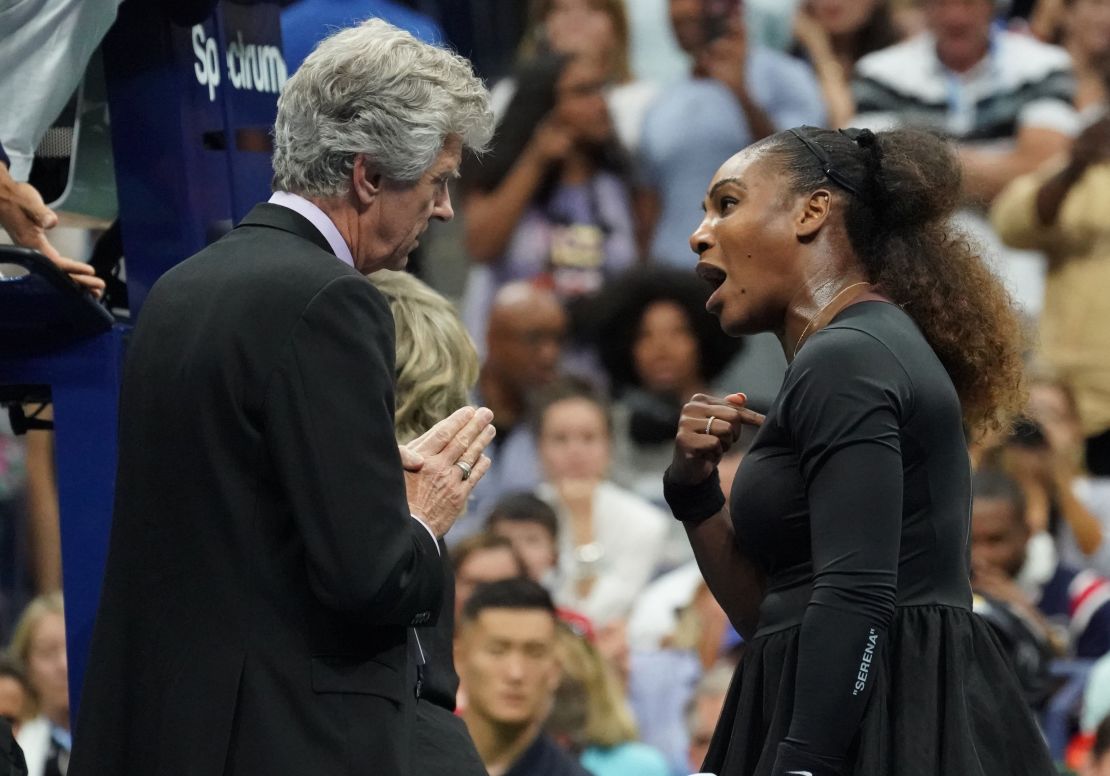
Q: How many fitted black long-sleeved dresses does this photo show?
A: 1